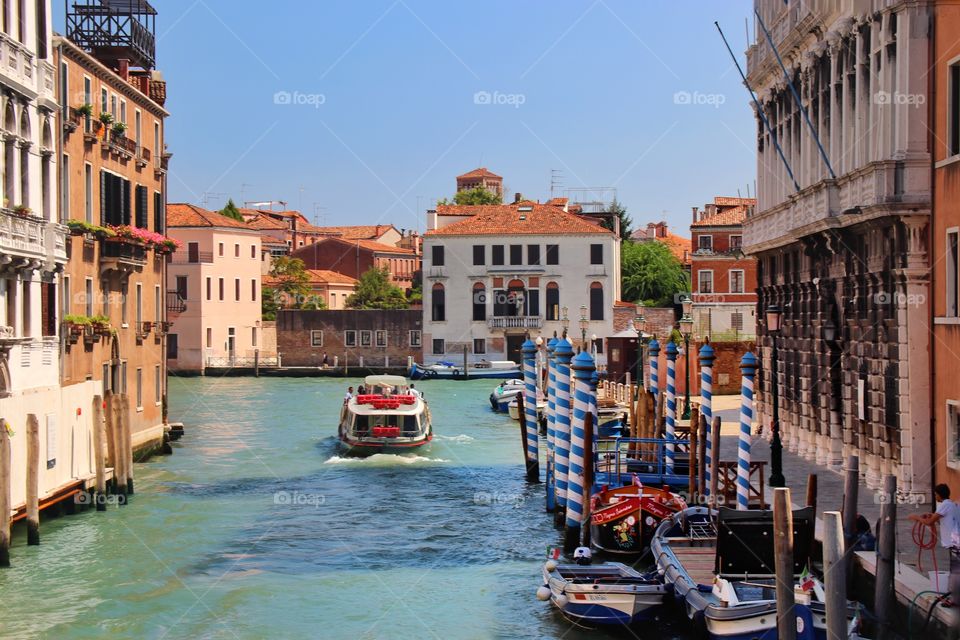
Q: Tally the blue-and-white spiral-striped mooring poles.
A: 9